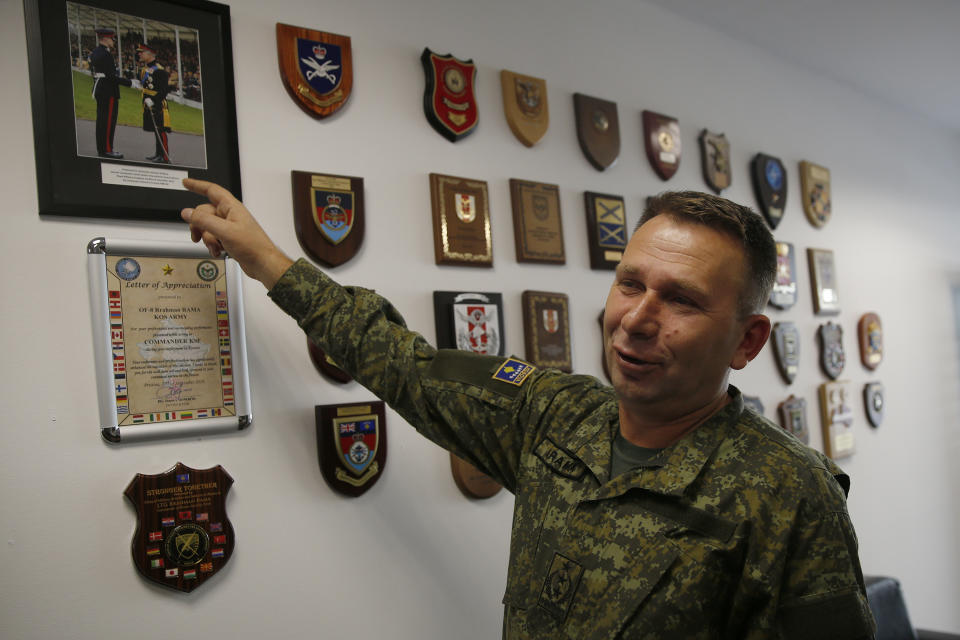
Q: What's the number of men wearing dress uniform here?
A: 2